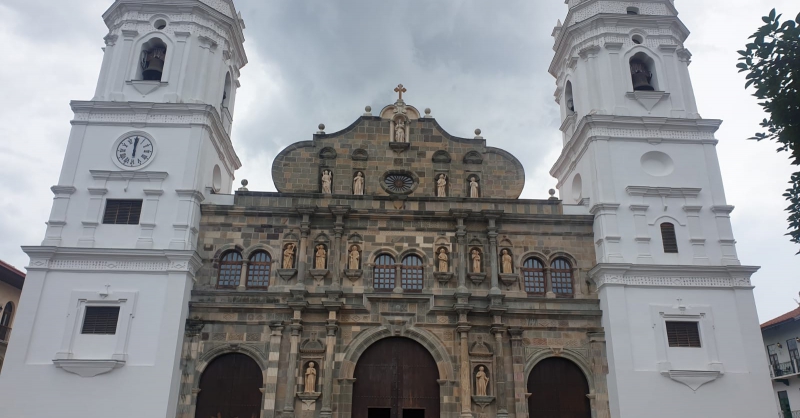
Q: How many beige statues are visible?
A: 13